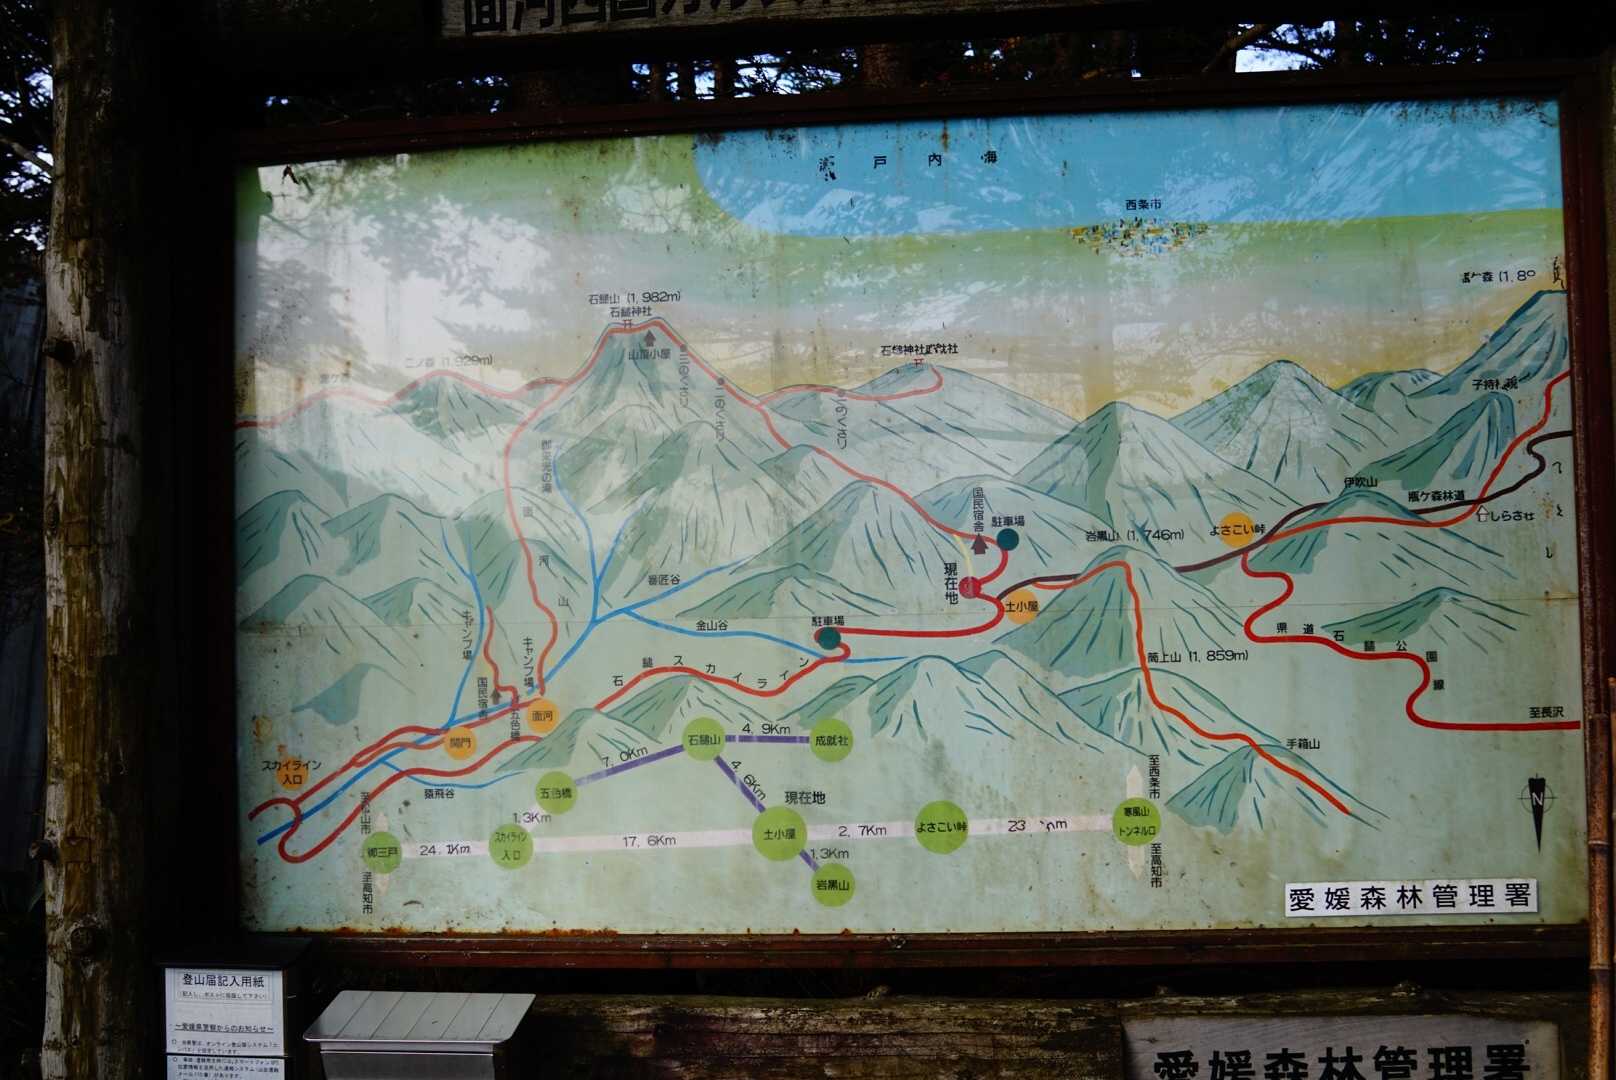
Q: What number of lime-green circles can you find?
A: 9